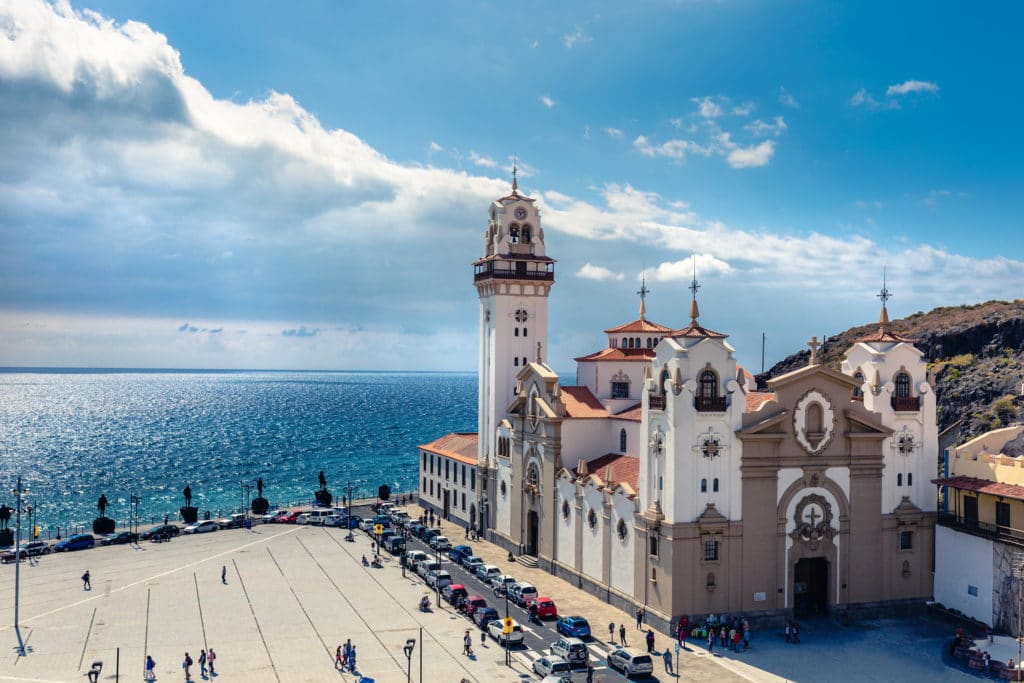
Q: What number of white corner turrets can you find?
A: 2